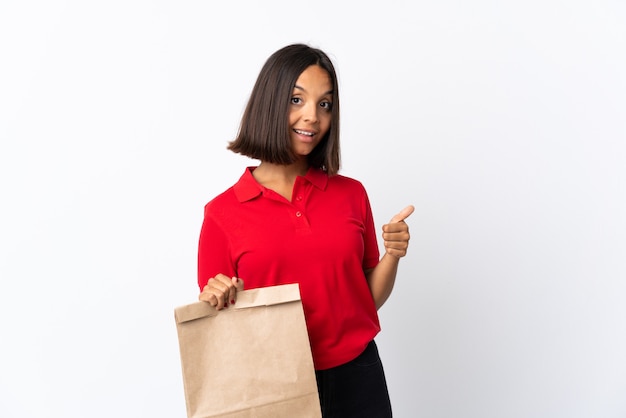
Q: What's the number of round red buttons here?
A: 2